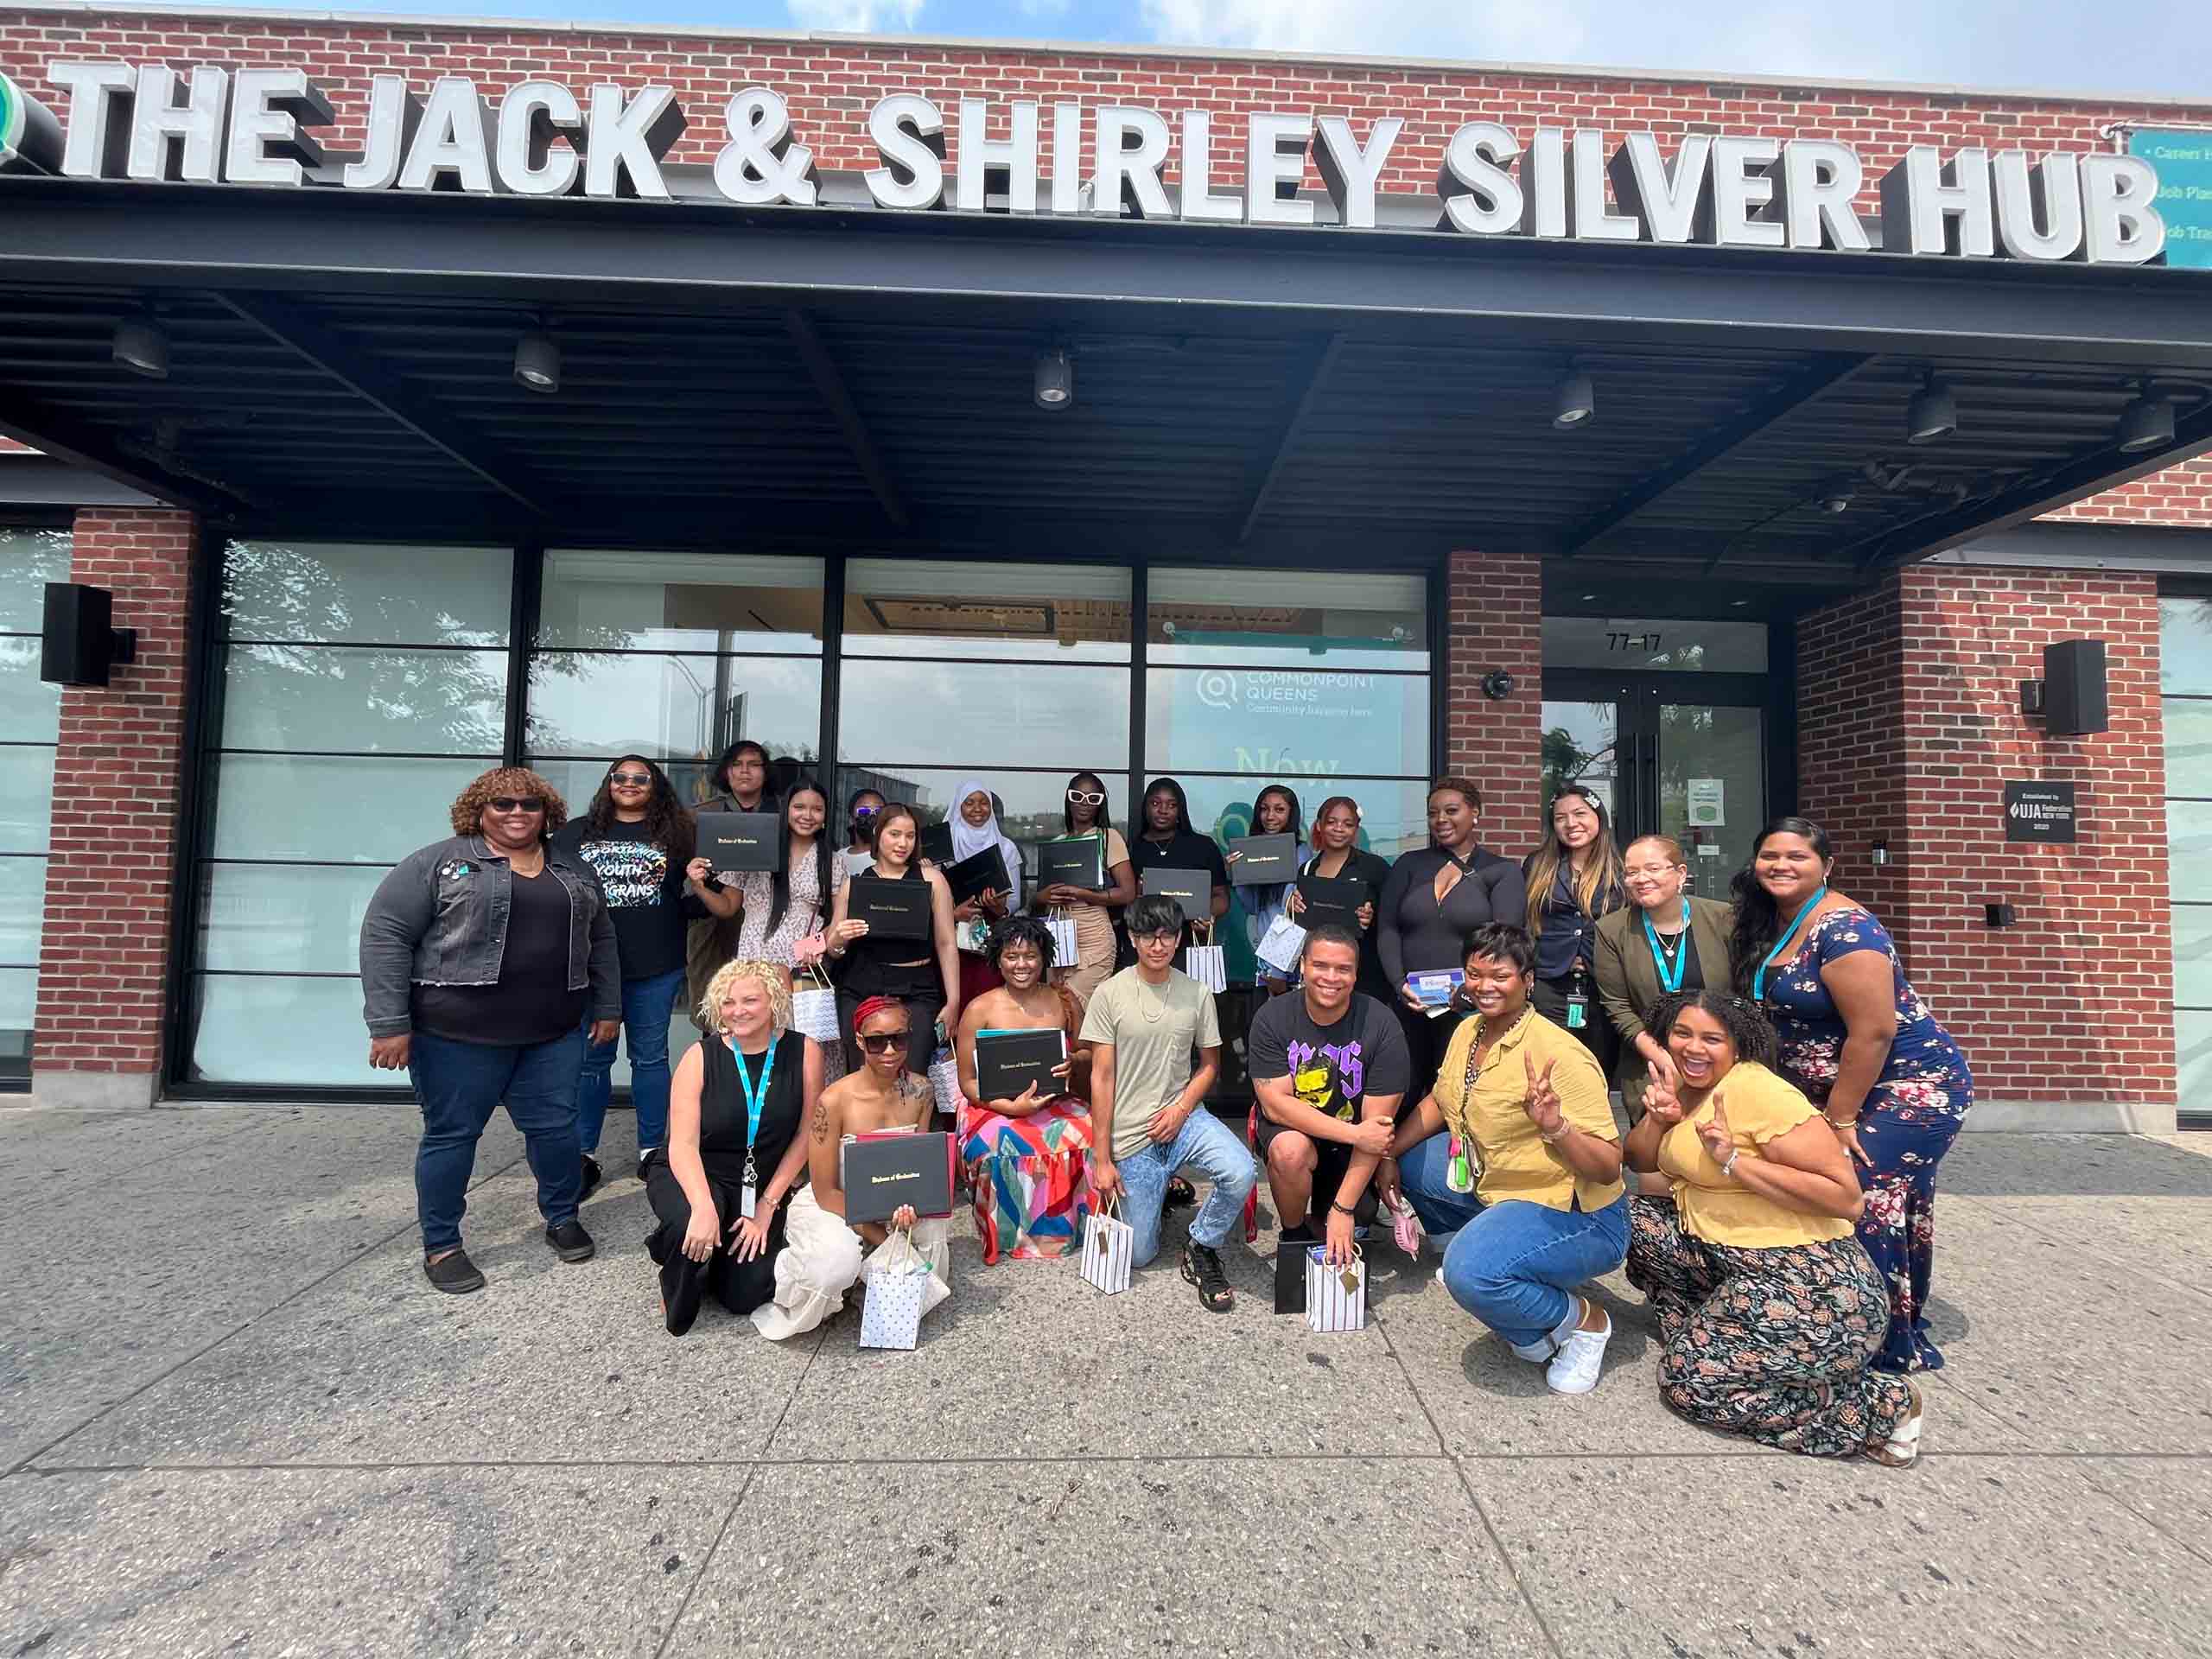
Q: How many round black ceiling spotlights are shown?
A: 6